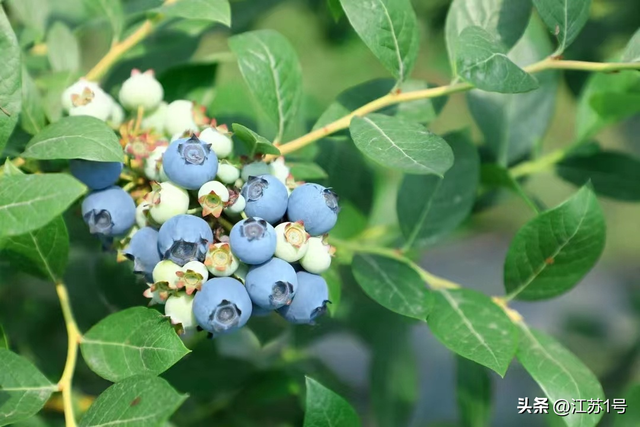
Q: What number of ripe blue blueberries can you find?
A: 11